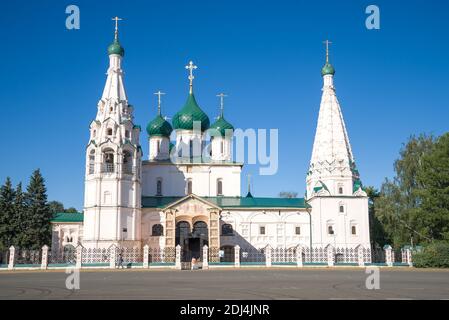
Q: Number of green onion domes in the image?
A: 5